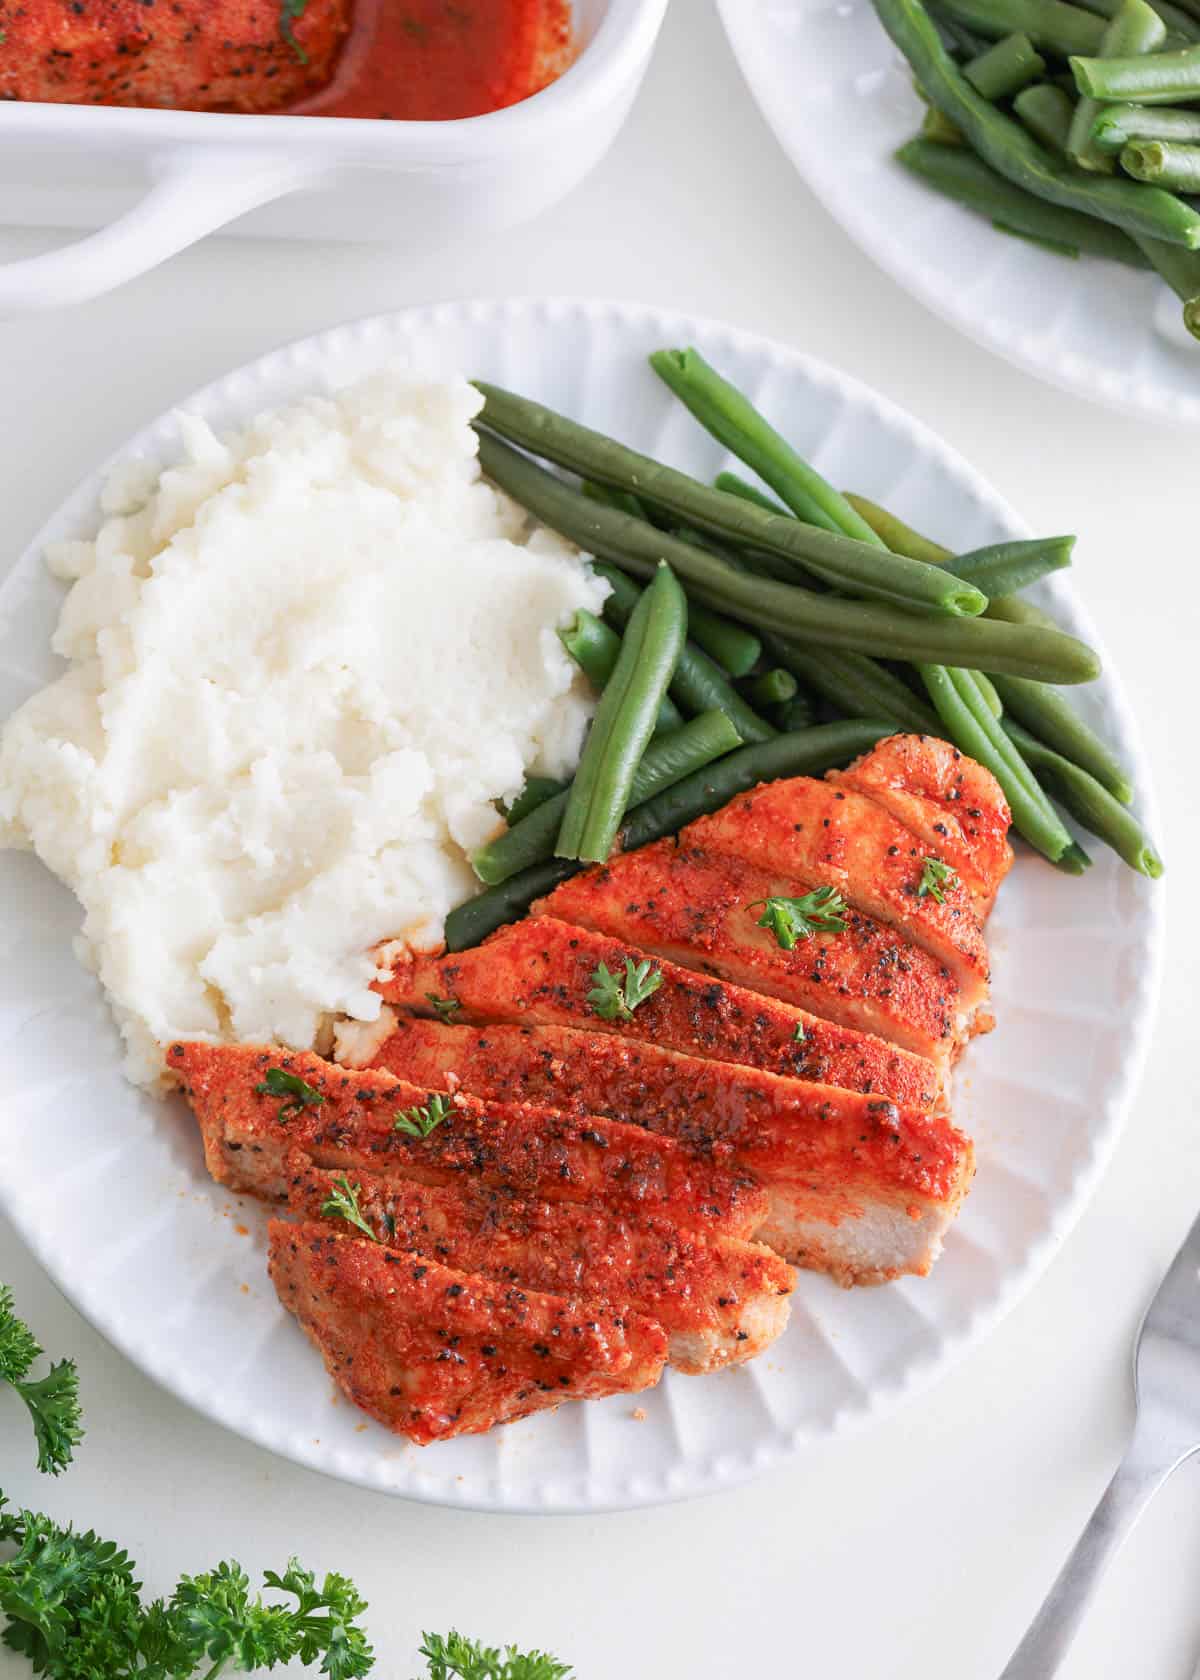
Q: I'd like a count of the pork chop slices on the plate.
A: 8